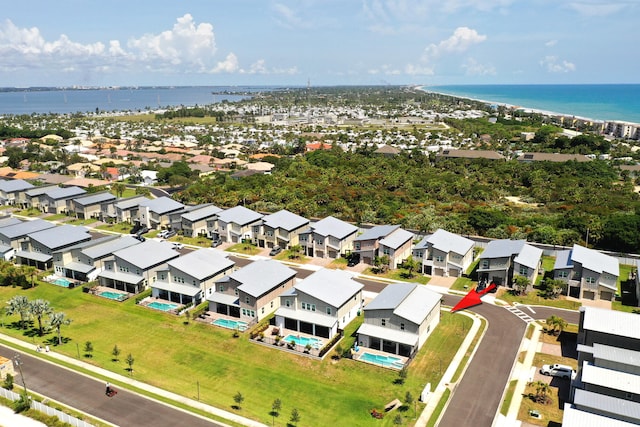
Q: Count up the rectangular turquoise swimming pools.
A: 6